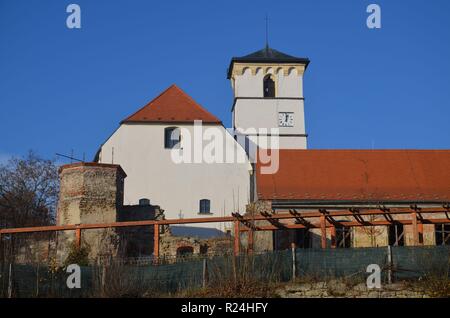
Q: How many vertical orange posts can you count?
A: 8